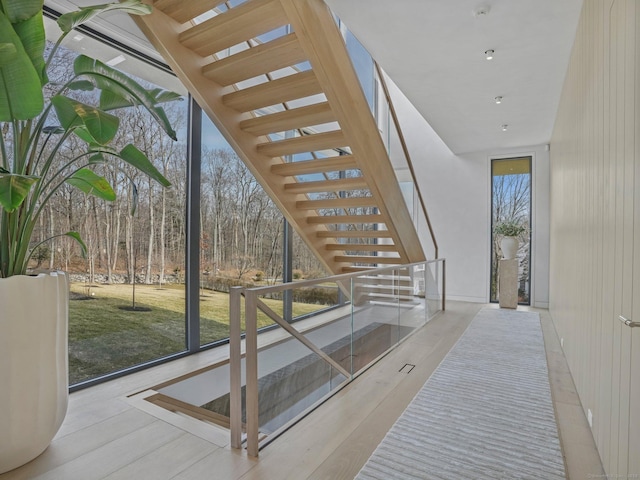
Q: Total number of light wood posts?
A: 2